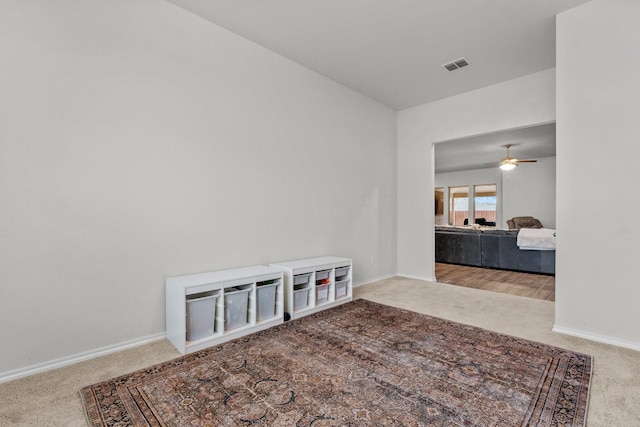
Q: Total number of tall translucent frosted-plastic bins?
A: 3